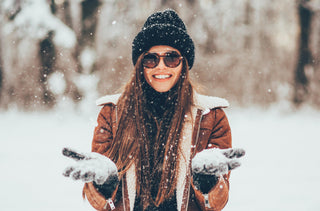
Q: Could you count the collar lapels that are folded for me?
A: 2